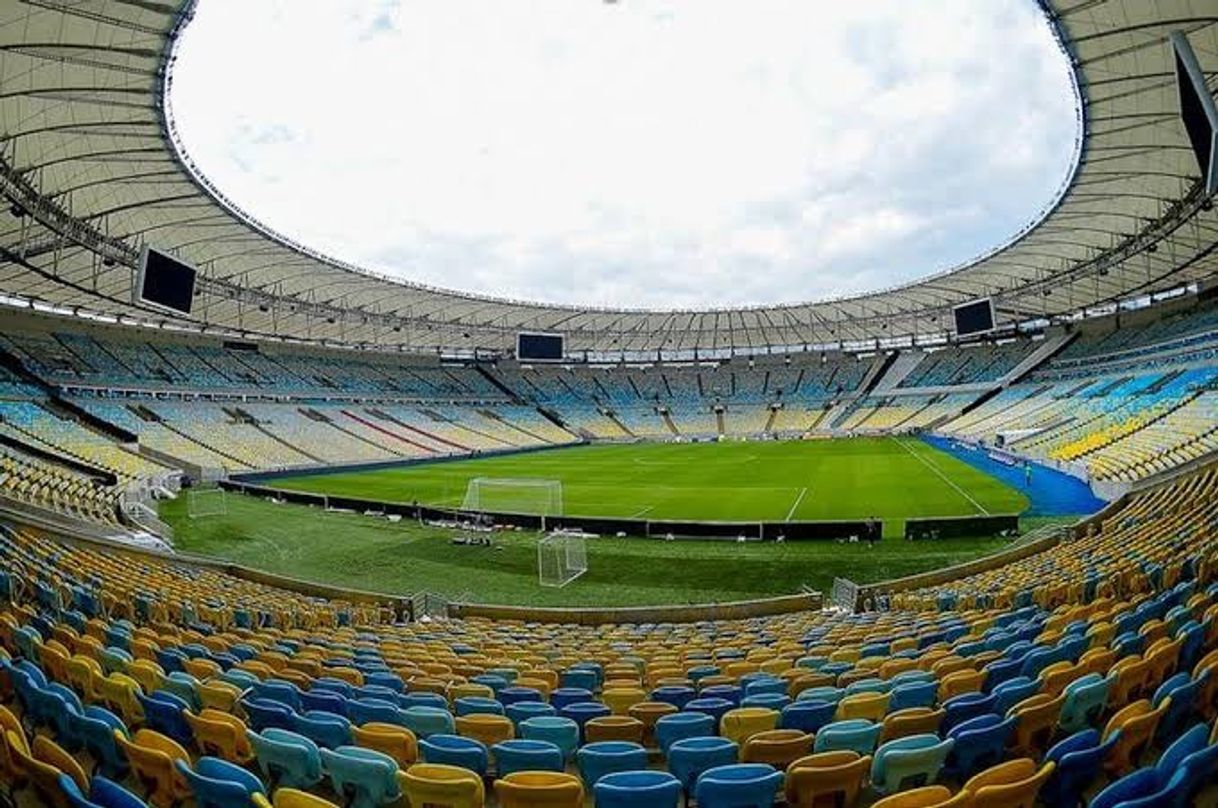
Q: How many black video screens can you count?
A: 4